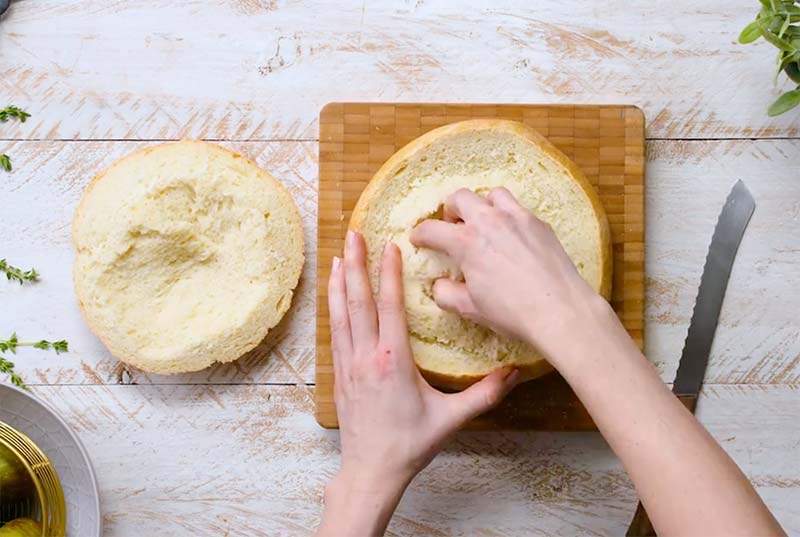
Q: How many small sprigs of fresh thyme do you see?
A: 5